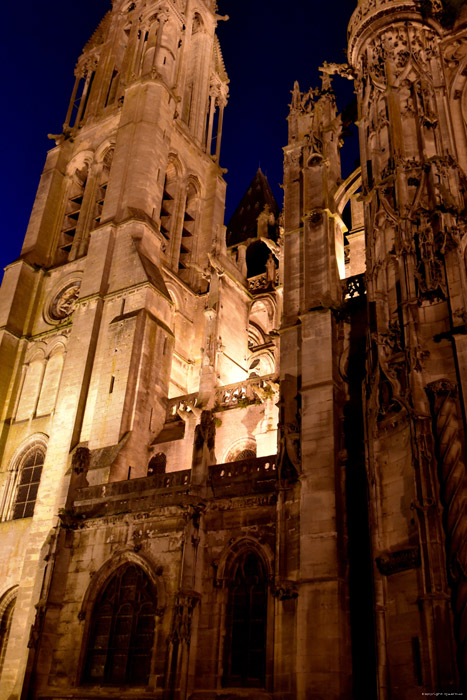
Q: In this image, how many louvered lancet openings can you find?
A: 4